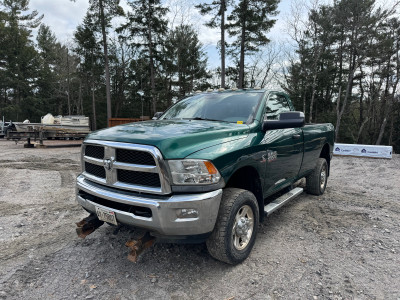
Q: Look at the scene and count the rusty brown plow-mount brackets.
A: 2